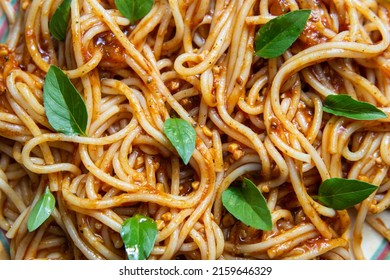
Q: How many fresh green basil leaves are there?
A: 10